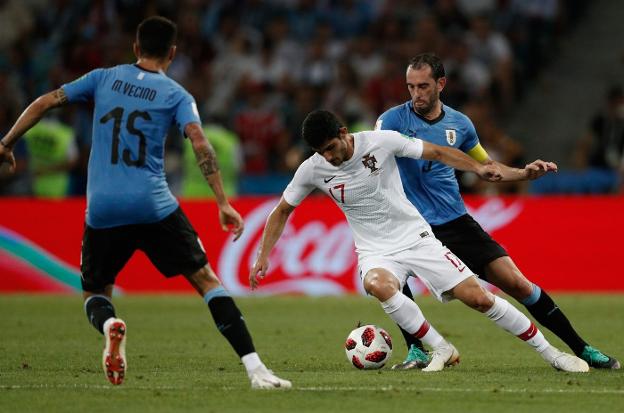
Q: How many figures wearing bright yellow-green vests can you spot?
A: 2